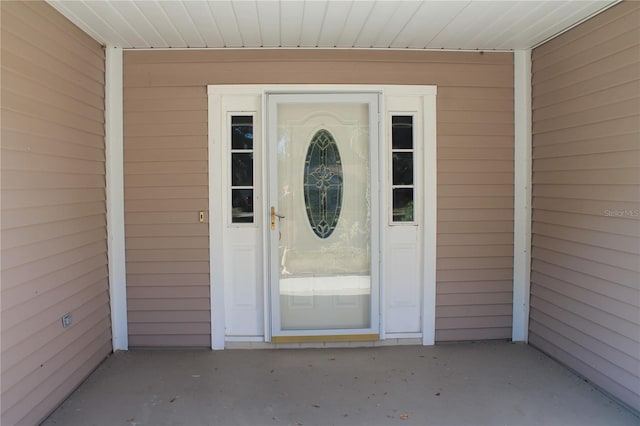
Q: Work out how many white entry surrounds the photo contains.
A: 1